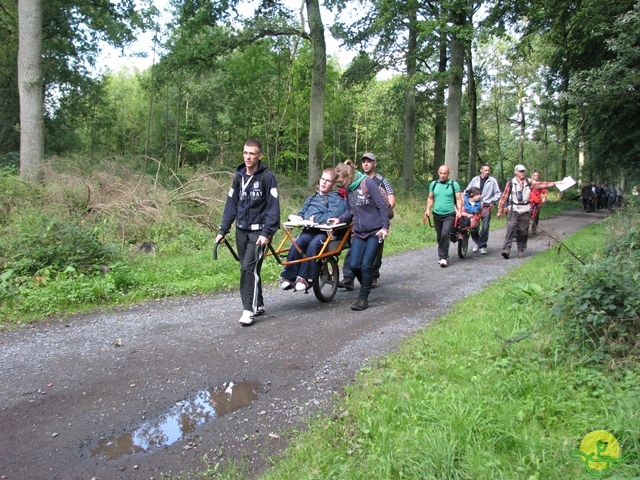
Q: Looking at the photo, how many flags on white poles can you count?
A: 0